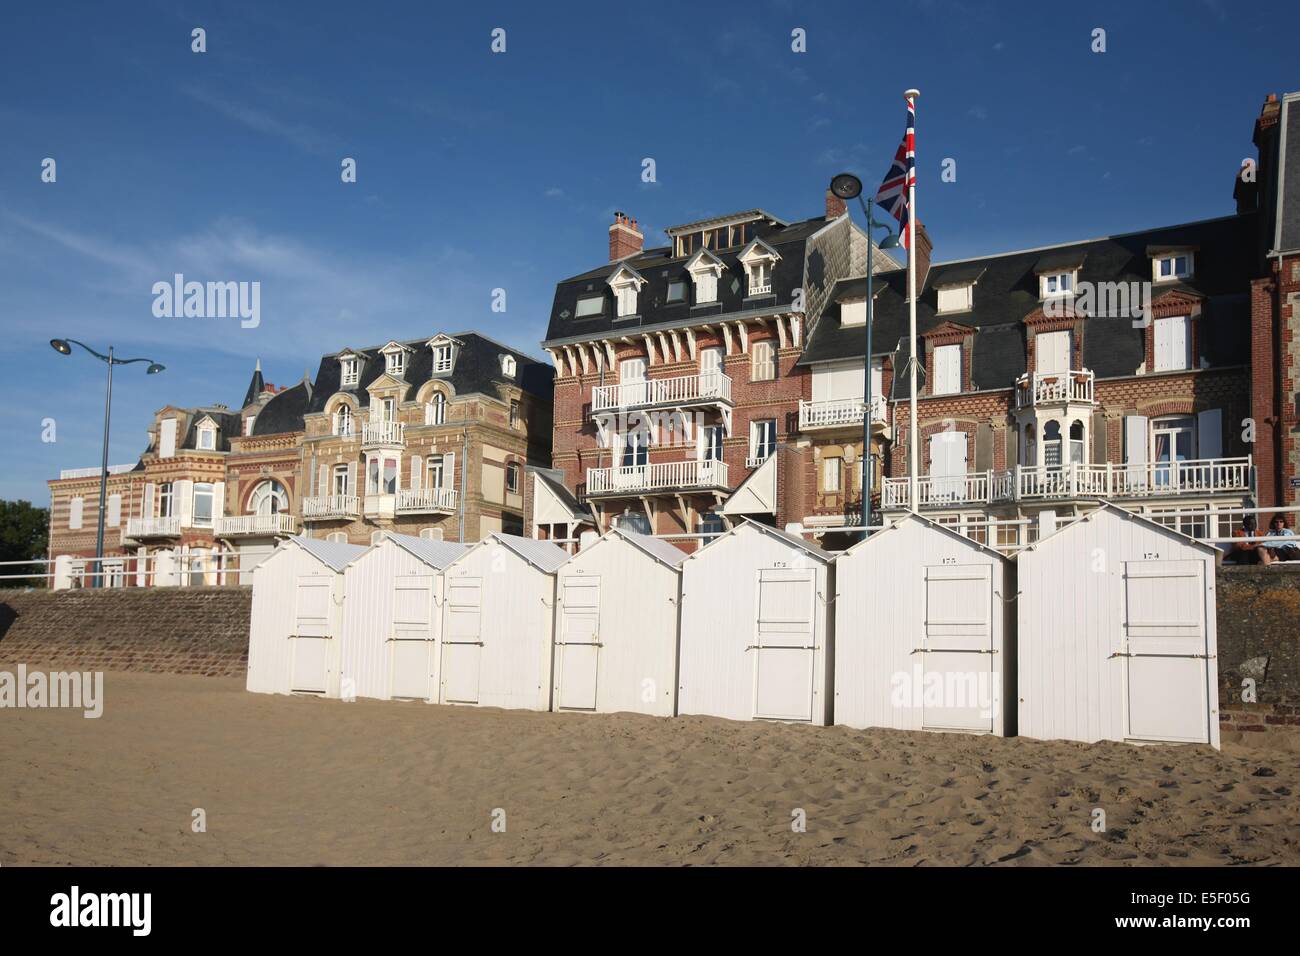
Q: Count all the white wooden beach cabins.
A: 7